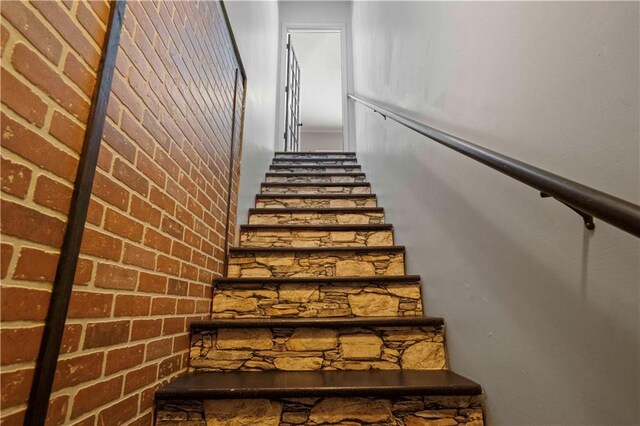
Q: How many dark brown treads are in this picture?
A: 12